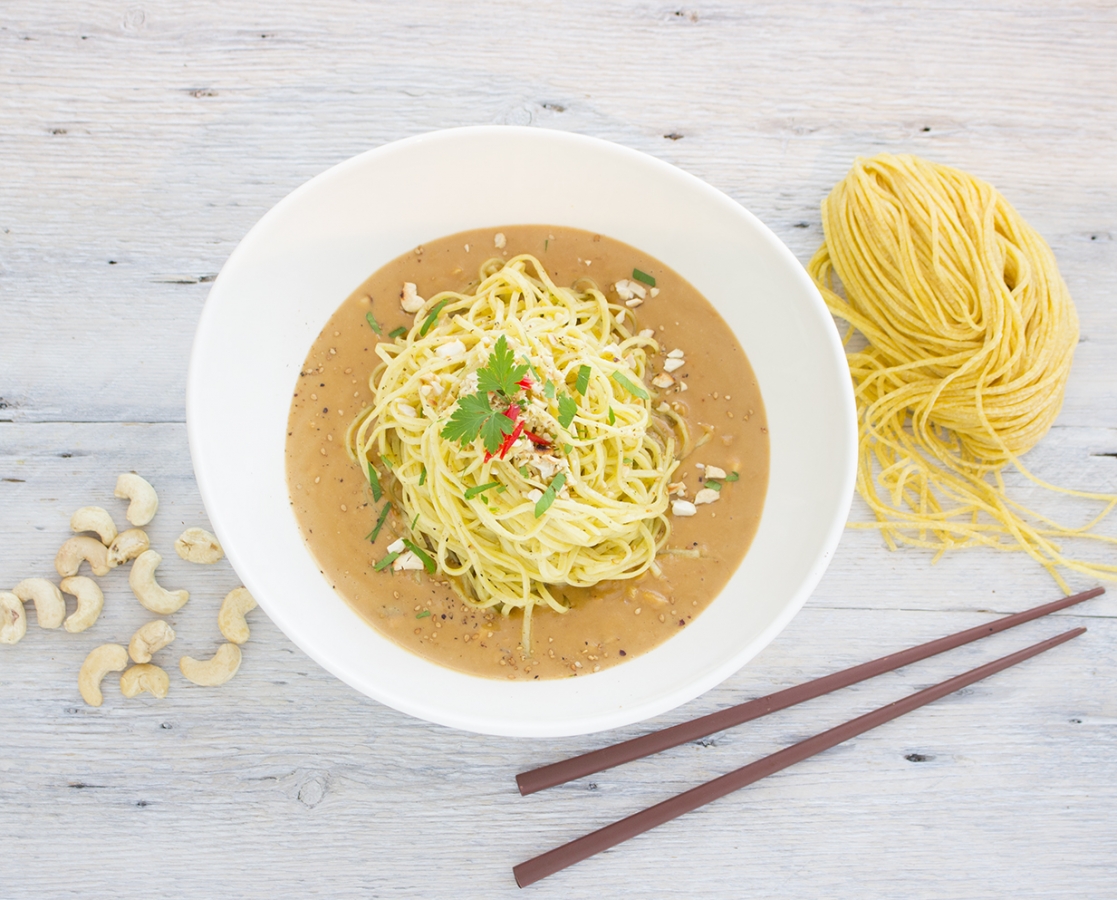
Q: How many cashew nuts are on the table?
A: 14